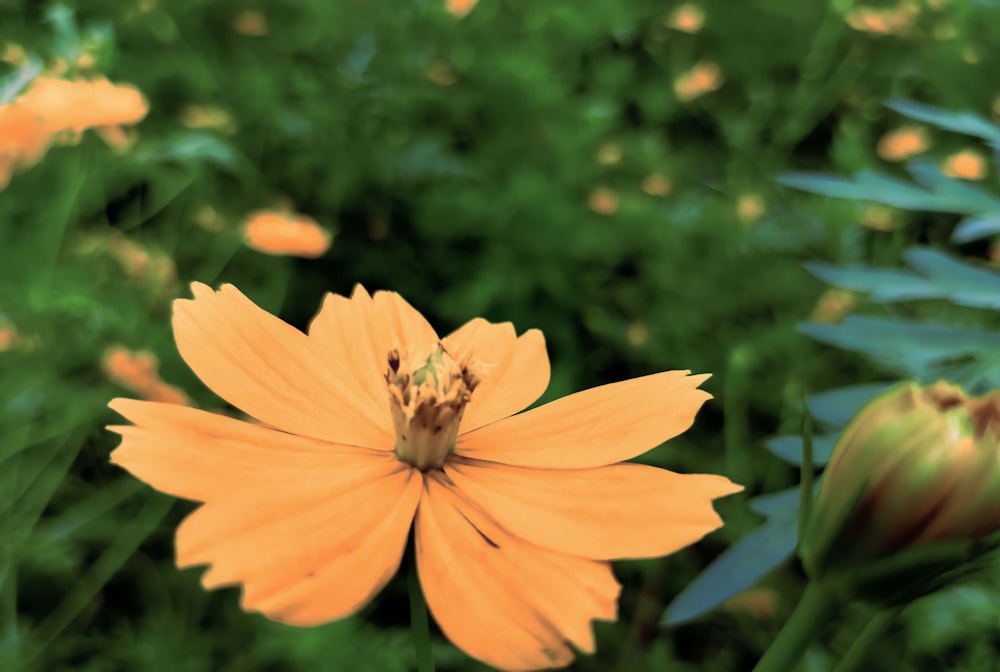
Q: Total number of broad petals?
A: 8